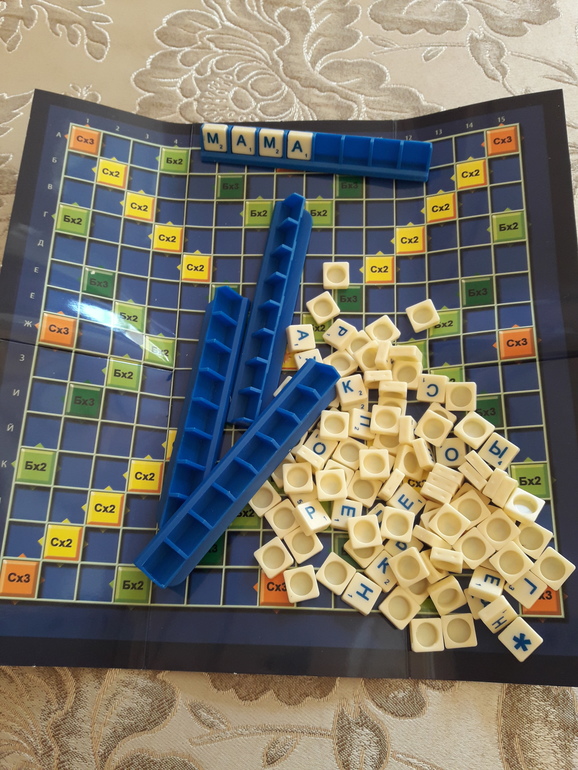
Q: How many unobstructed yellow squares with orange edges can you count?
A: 11